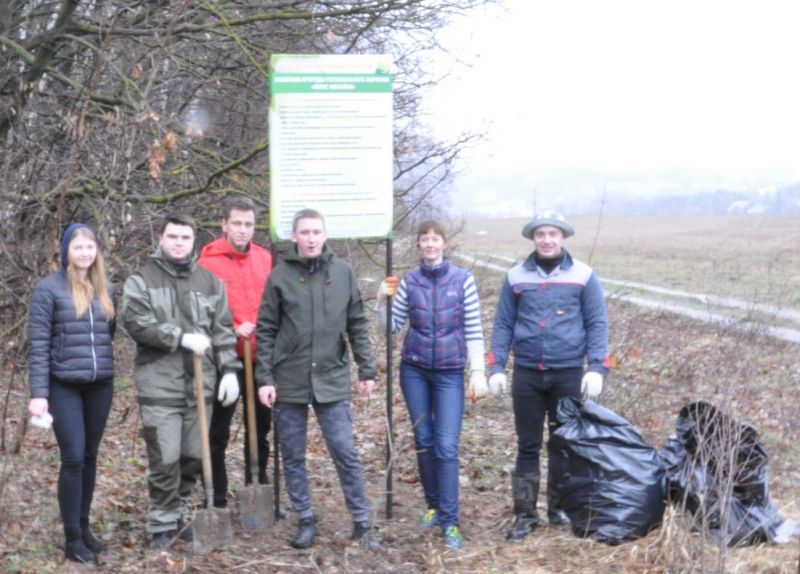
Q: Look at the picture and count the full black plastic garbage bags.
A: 2